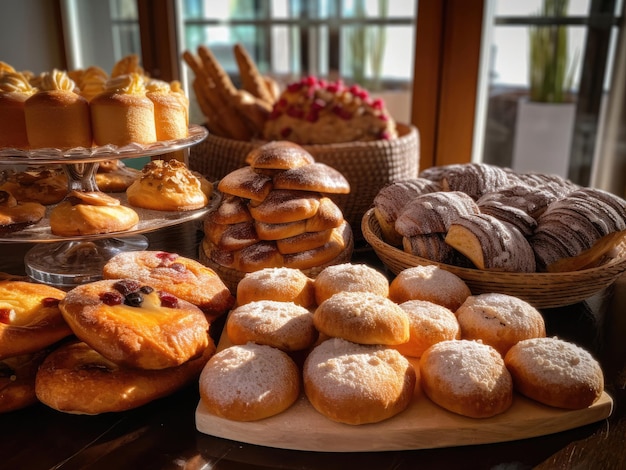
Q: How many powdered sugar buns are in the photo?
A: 11